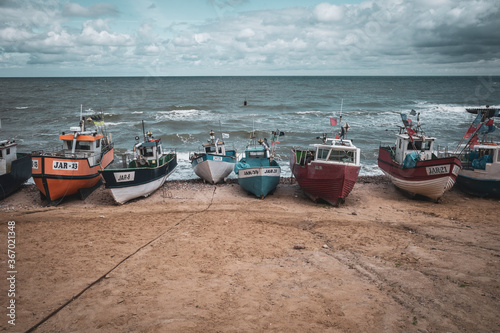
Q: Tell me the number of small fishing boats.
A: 8